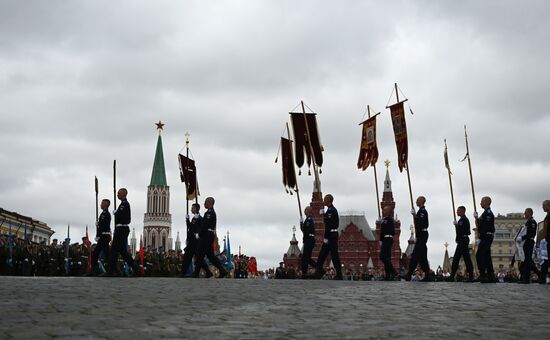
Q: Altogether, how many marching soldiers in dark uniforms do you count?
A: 12